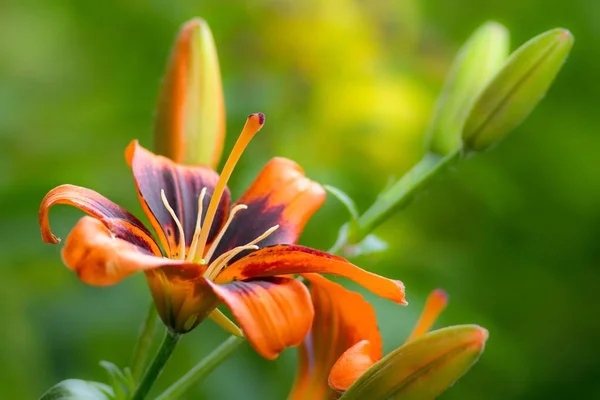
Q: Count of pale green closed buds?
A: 2